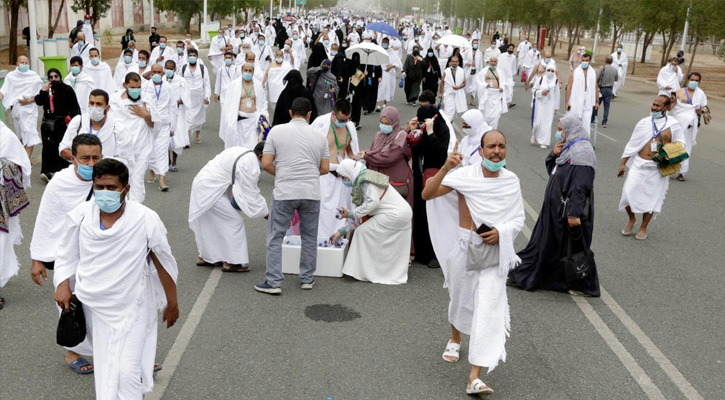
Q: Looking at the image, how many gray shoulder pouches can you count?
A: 1